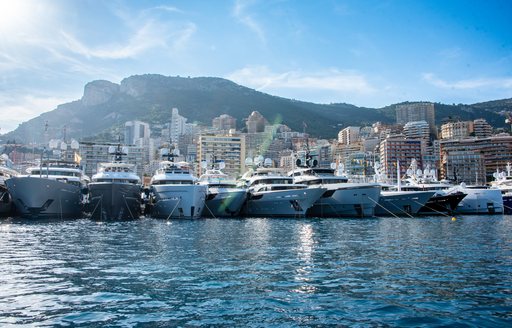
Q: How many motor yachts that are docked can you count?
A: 11